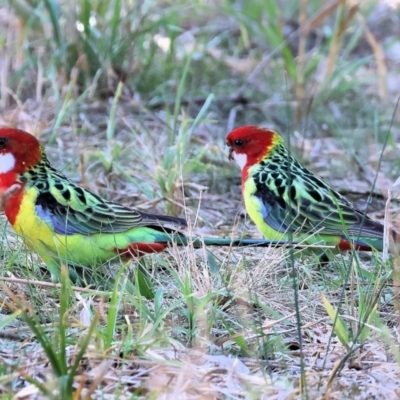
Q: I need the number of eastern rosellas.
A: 2